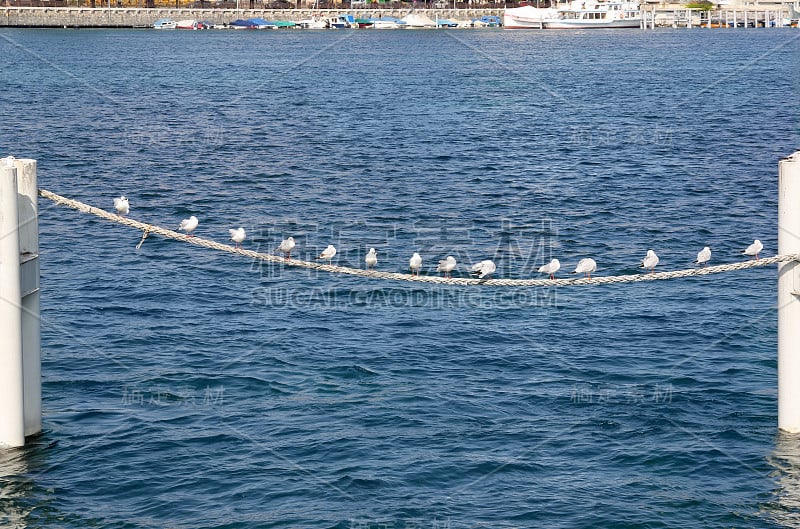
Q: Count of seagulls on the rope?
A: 14